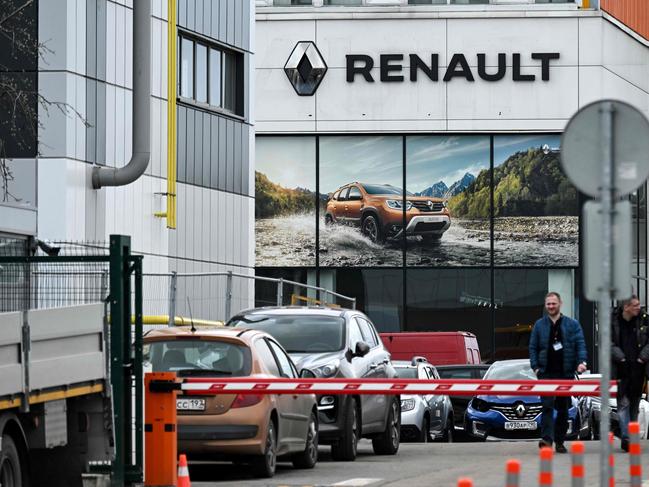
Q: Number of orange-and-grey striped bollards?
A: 6